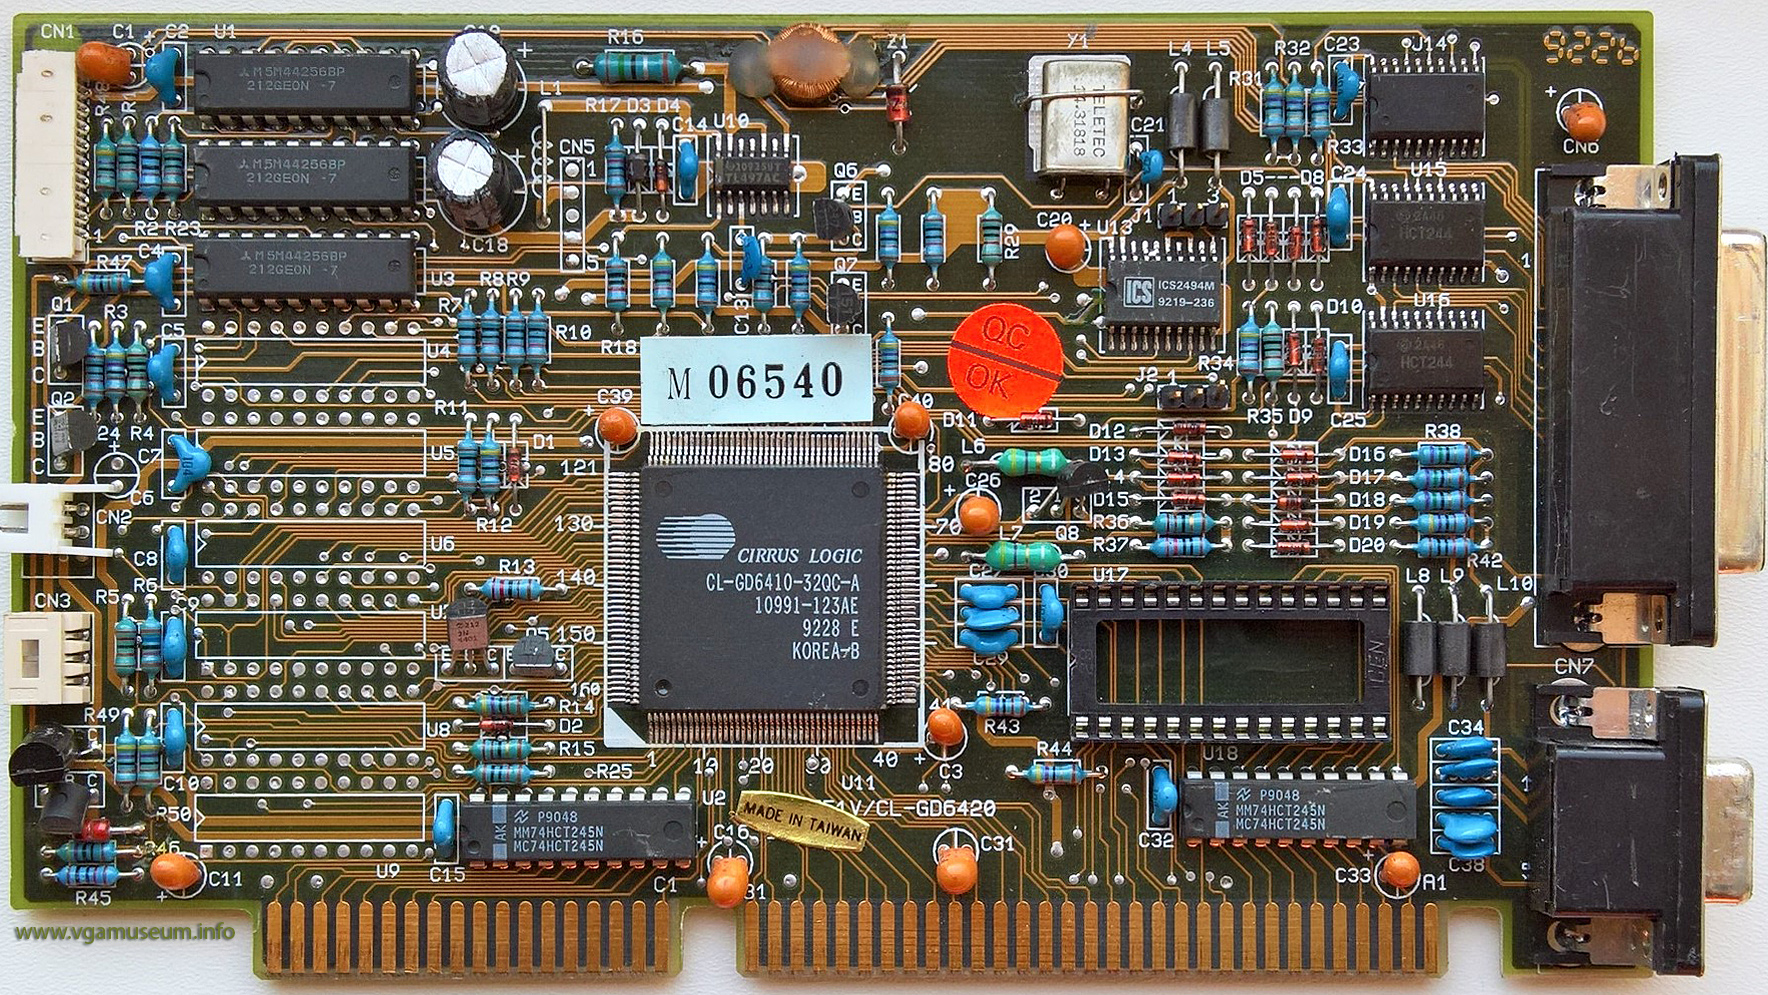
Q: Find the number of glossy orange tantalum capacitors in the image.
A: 11